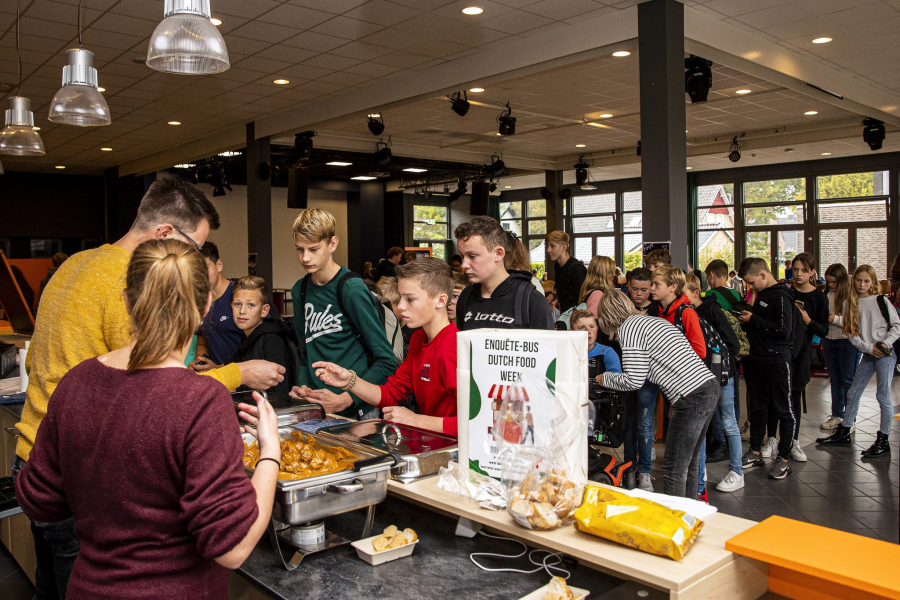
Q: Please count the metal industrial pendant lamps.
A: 3